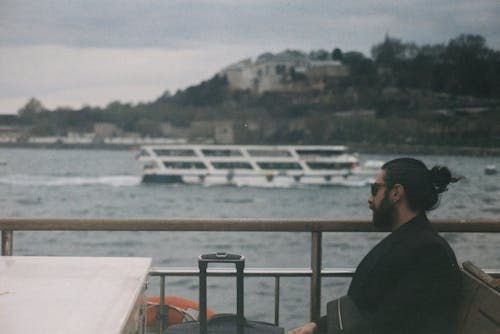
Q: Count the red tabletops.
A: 0